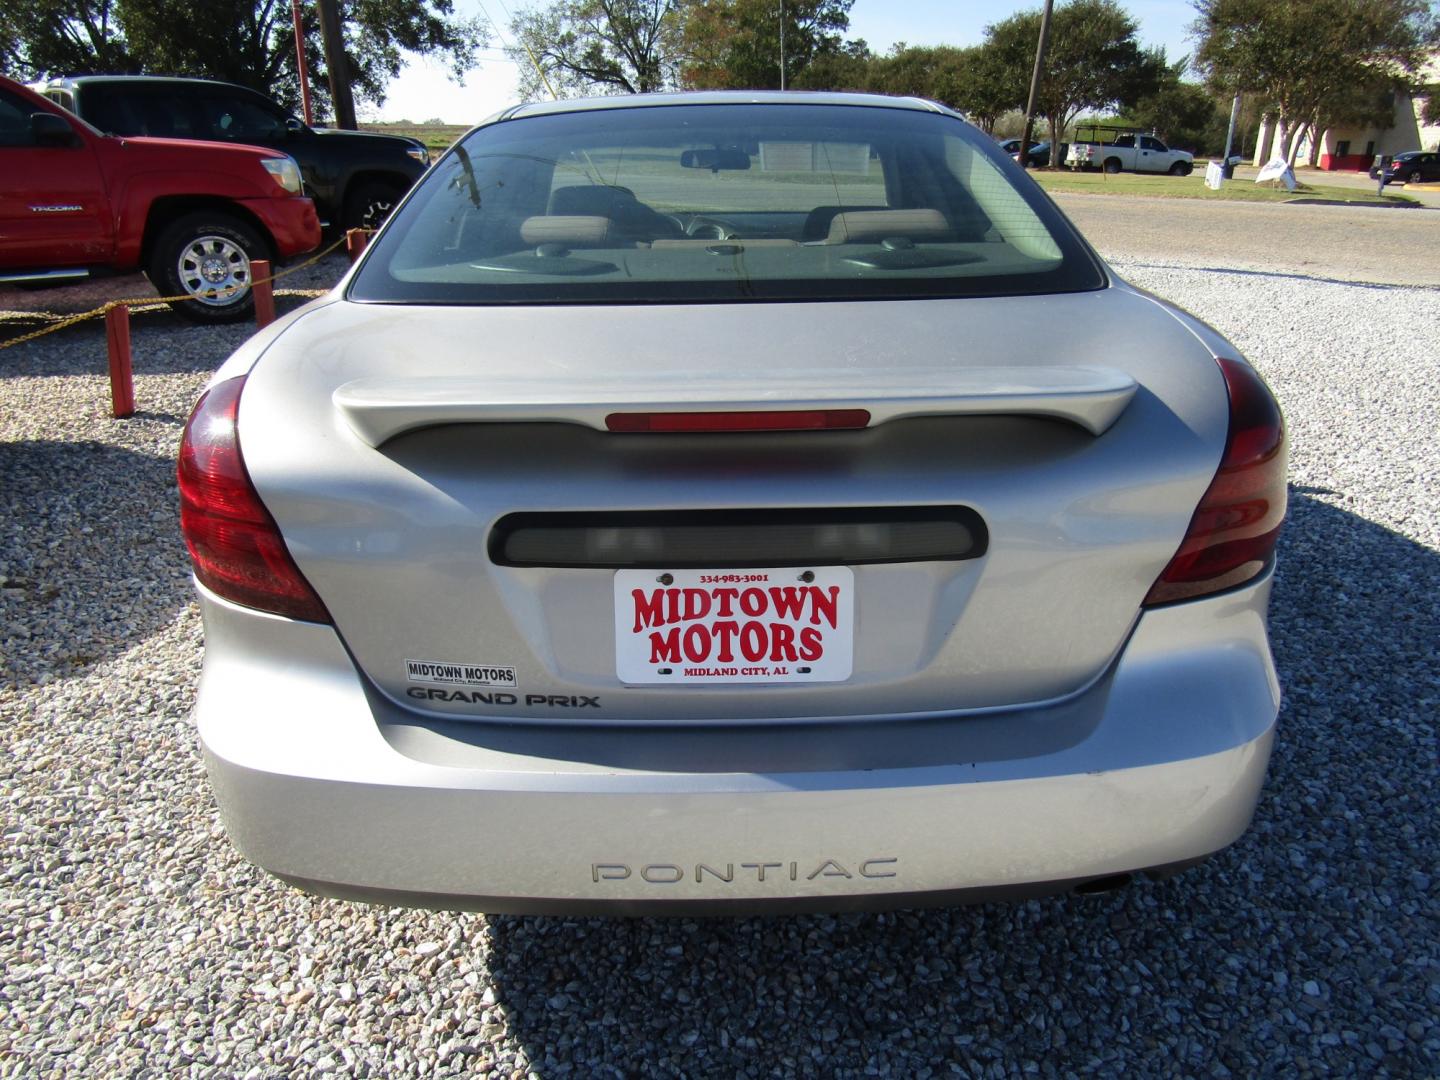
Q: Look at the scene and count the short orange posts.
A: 3